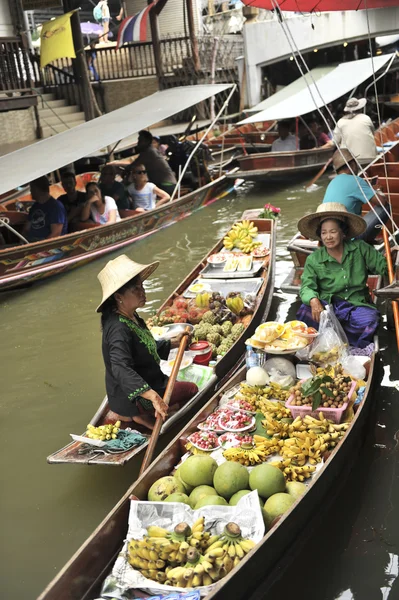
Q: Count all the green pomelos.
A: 11